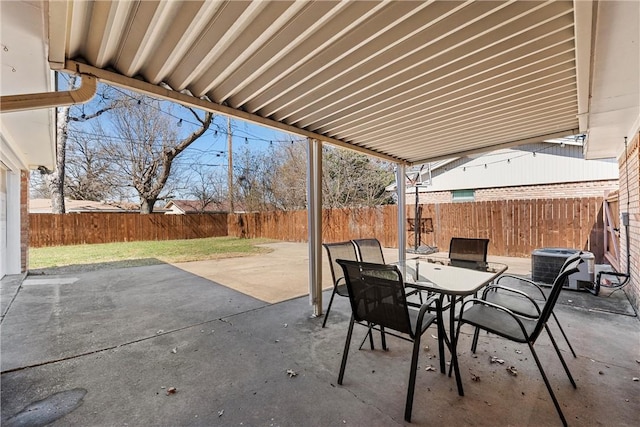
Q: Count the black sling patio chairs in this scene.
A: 6